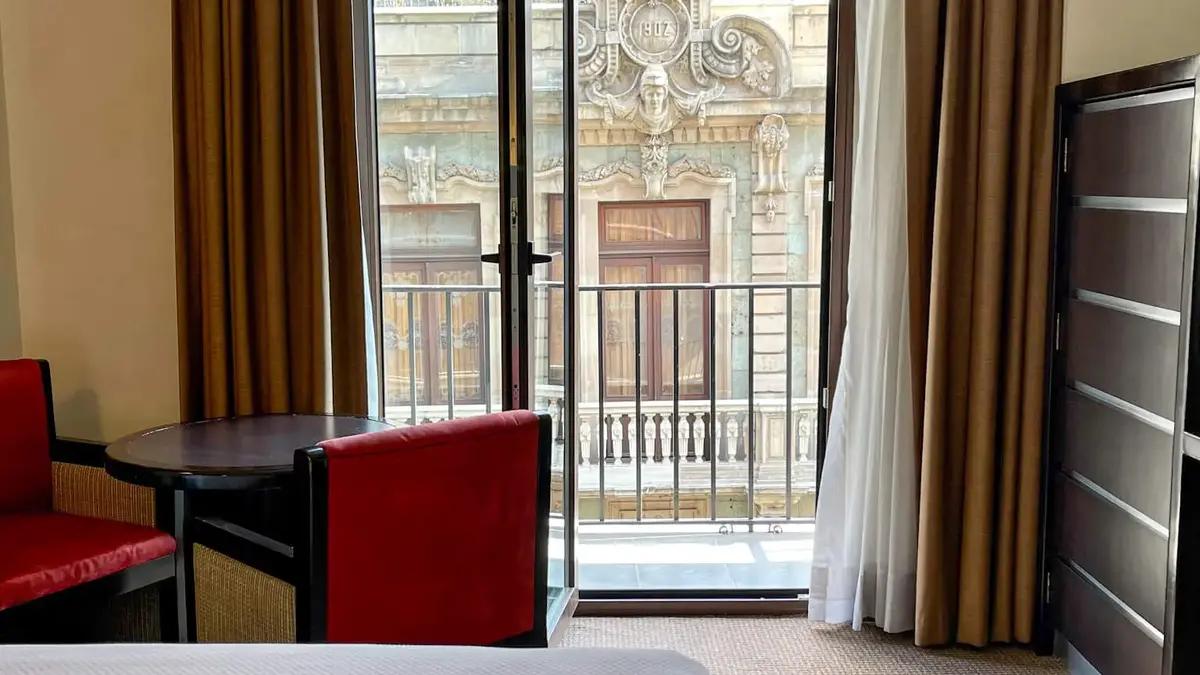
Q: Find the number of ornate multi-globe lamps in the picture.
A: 0